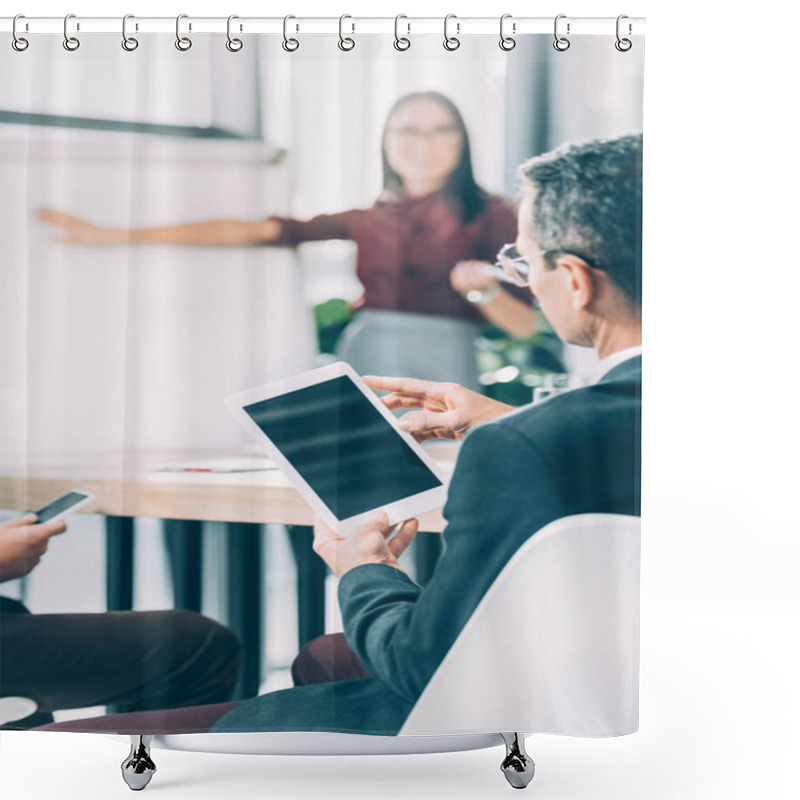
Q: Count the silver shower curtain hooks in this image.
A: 12